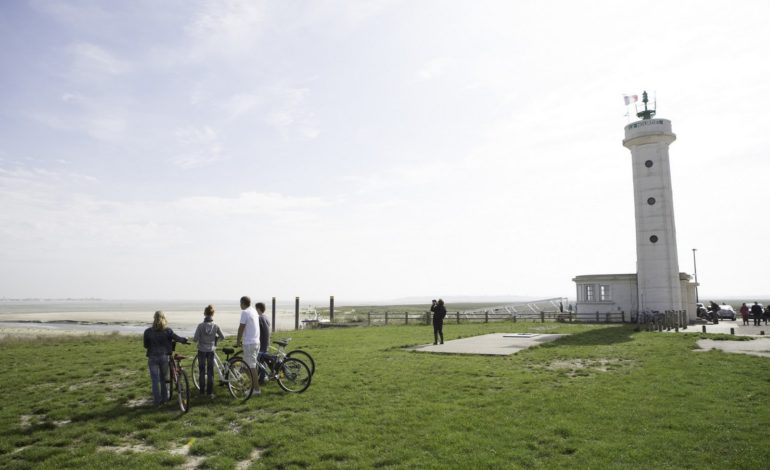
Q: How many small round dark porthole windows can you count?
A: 3